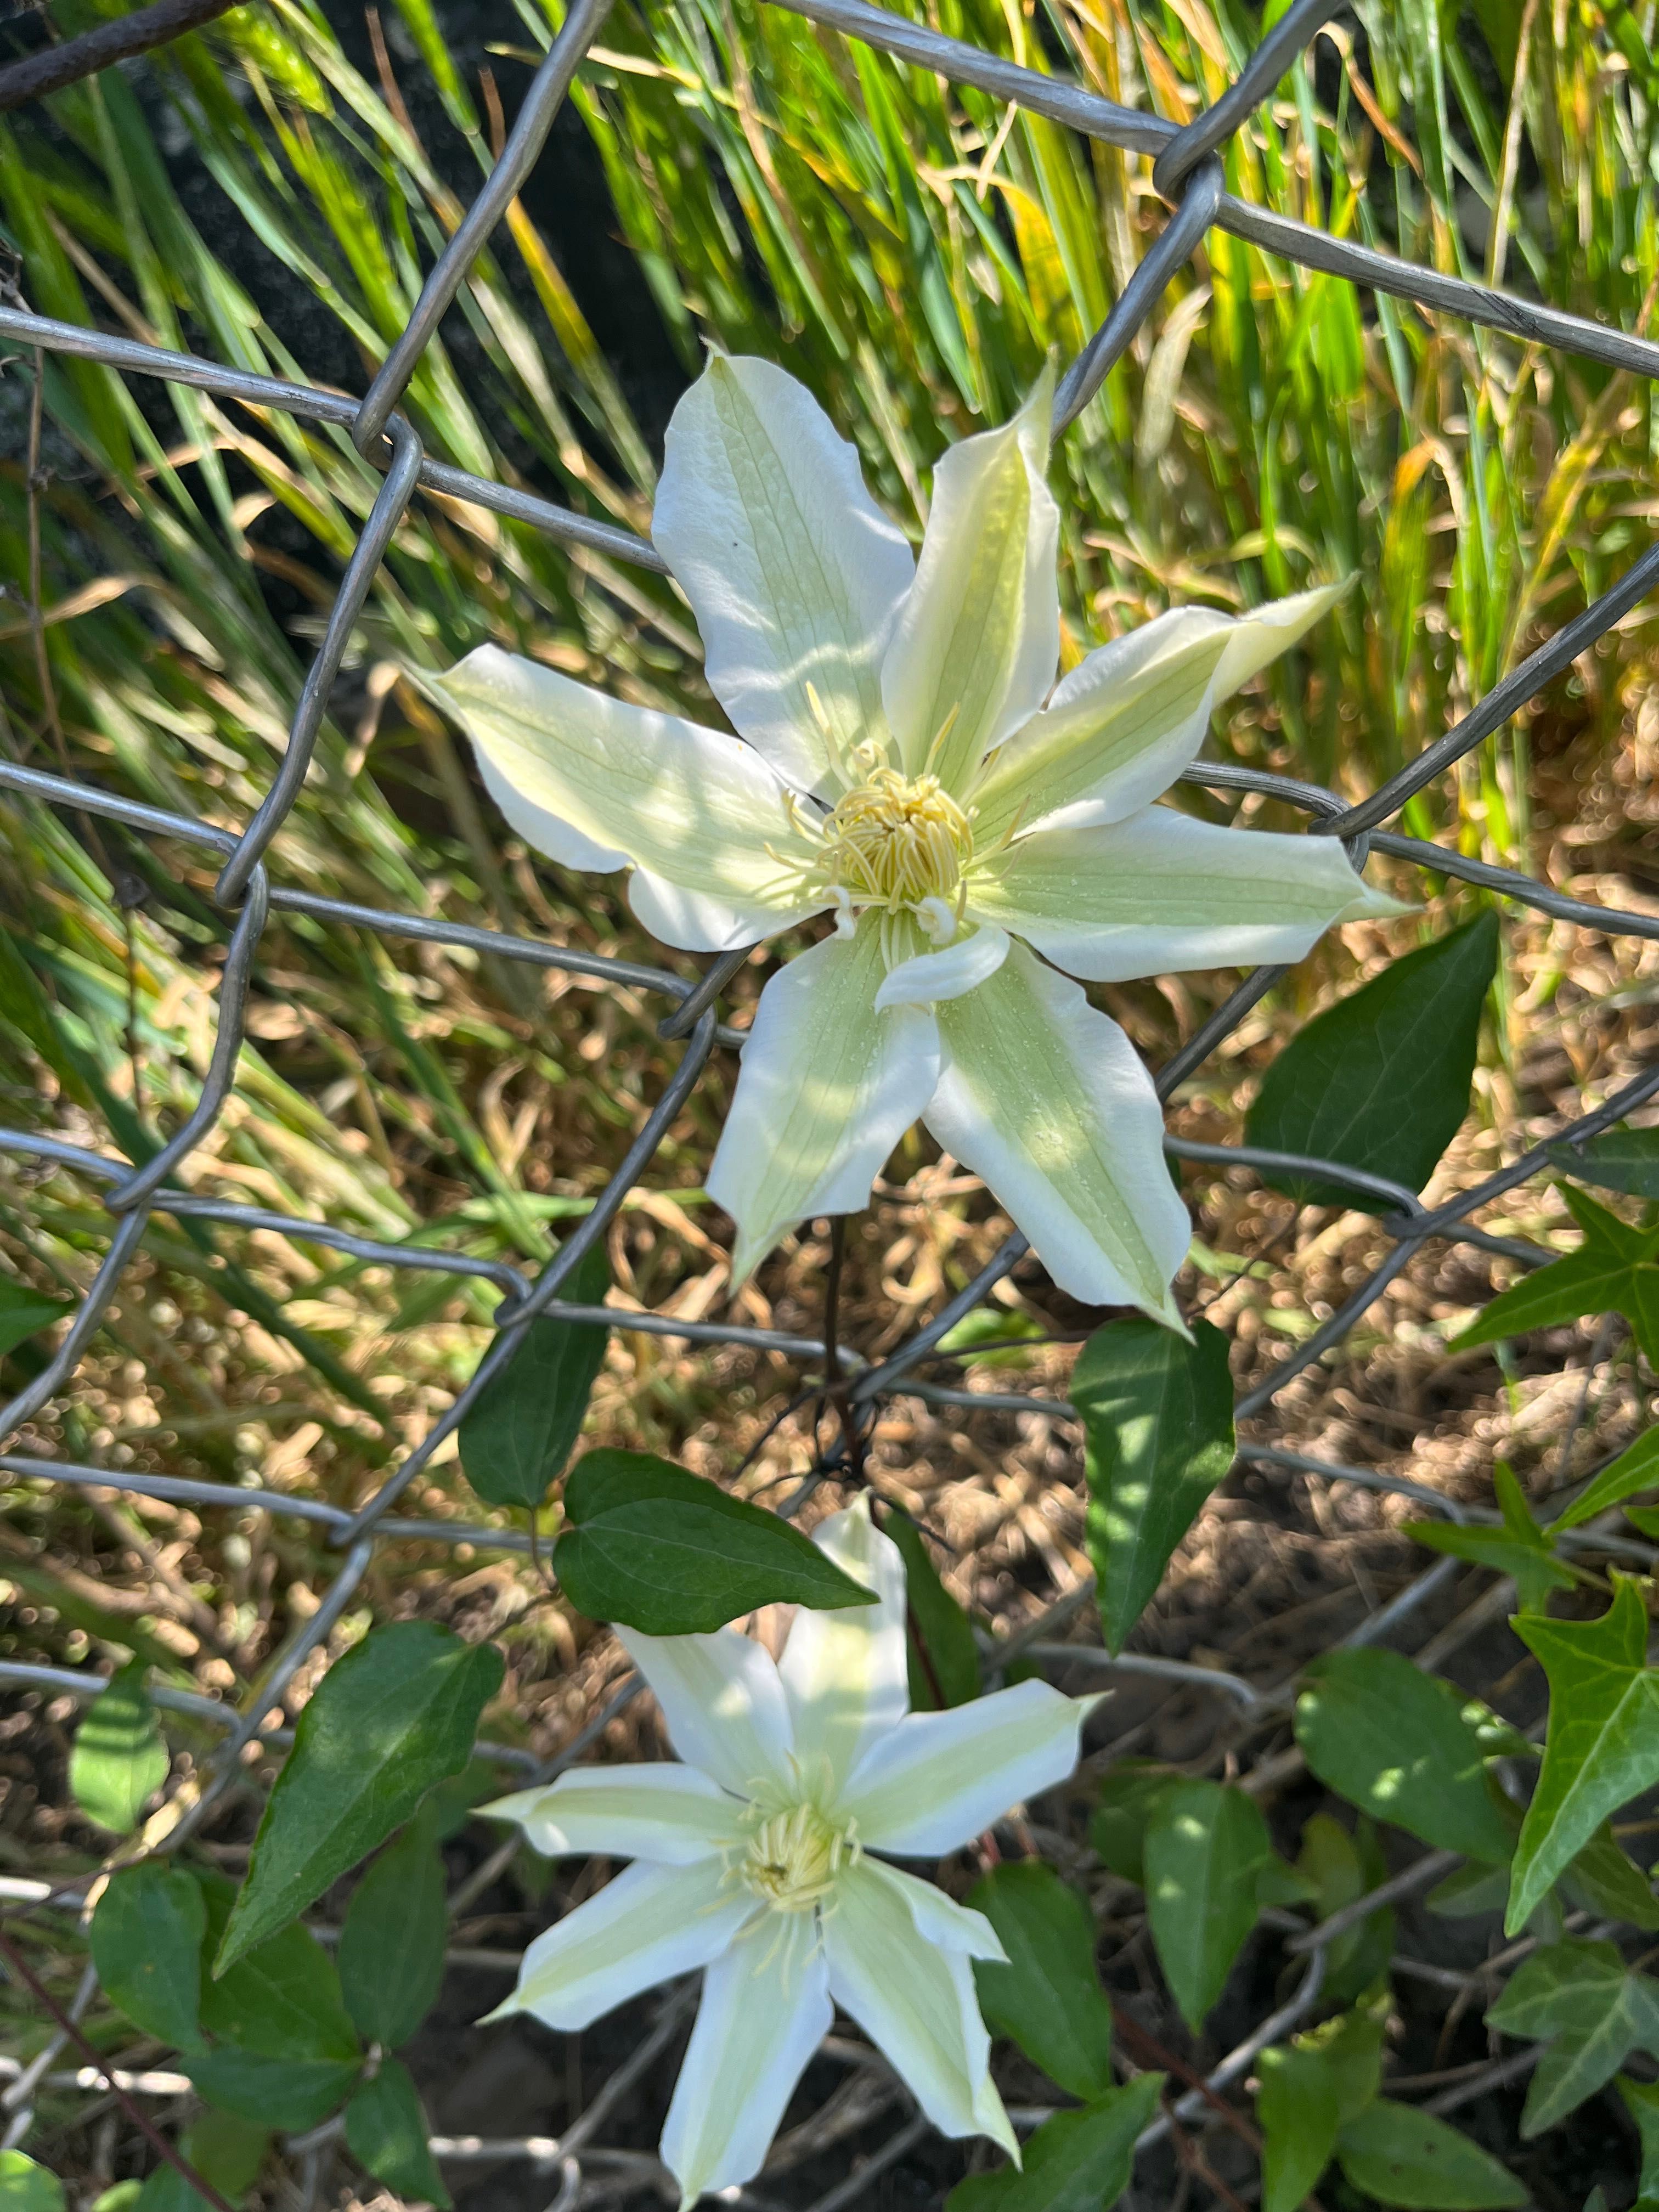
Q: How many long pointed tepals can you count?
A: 15